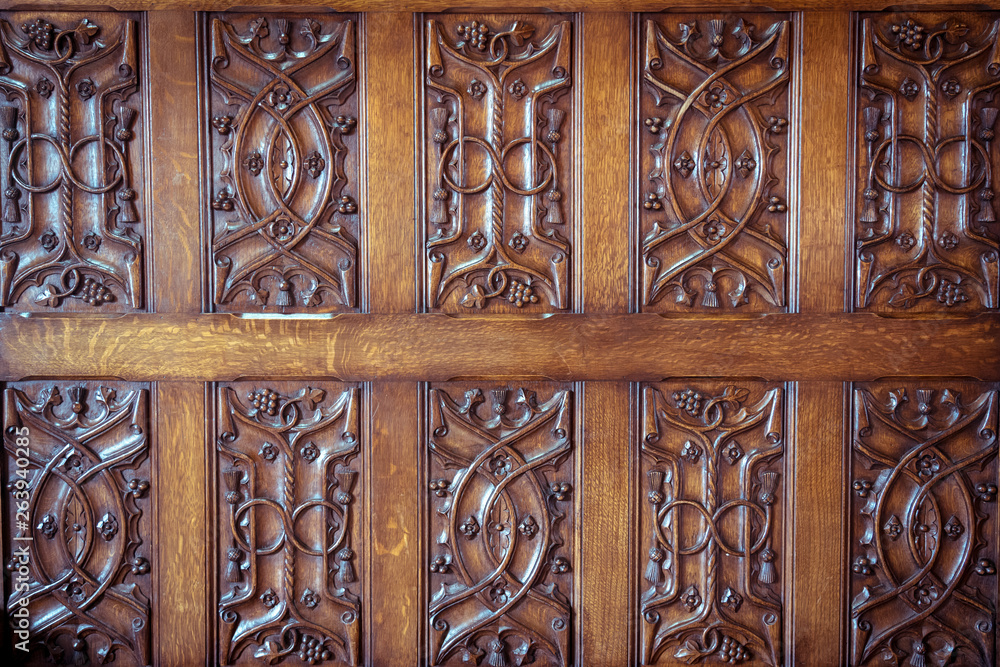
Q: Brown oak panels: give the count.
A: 10